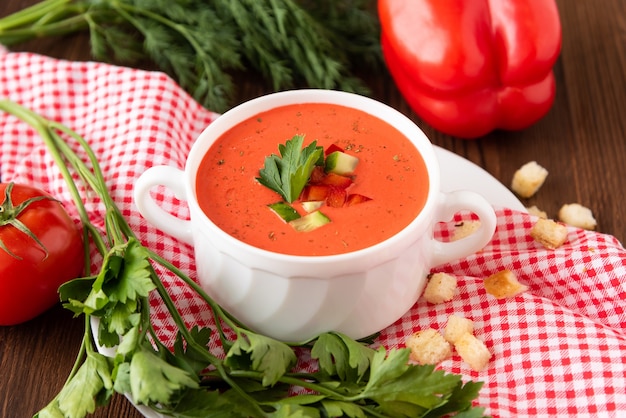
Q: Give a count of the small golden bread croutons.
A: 10